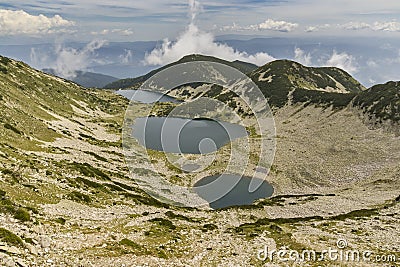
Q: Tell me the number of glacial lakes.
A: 3